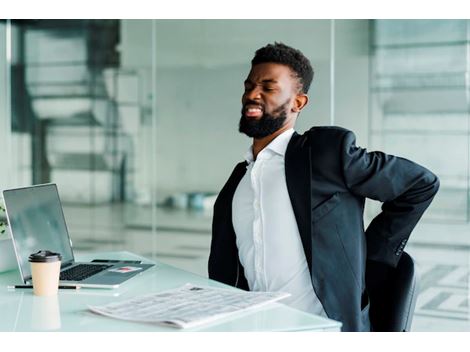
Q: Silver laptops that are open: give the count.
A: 1